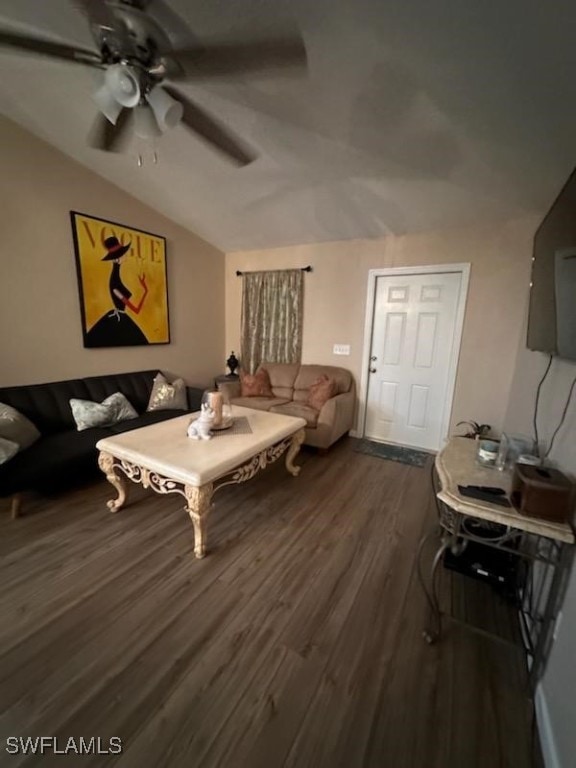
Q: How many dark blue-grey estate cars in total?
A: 0